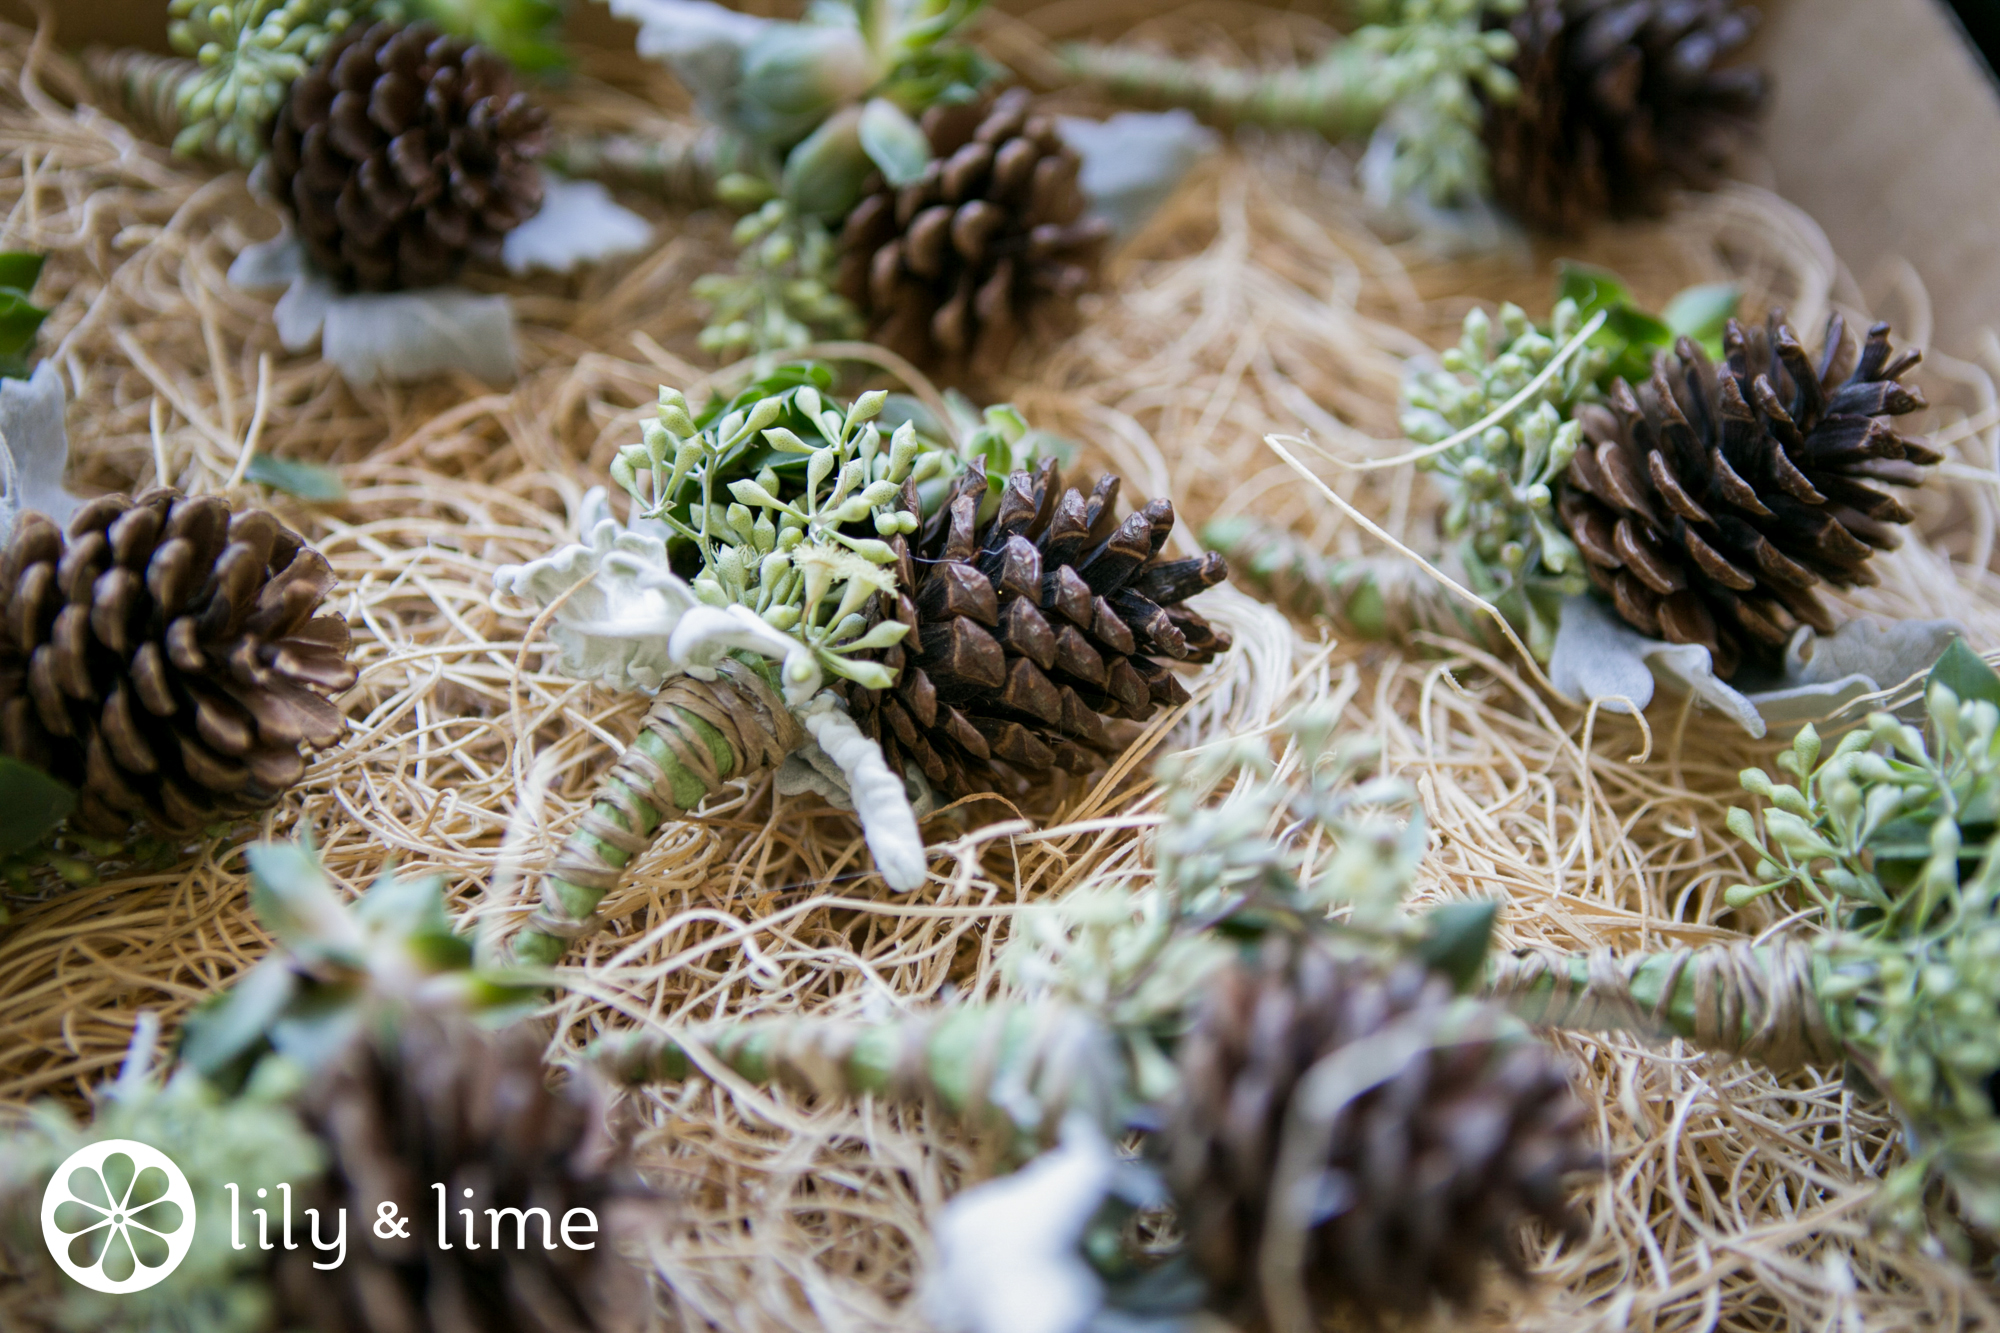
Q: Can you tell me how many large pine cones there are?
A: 8